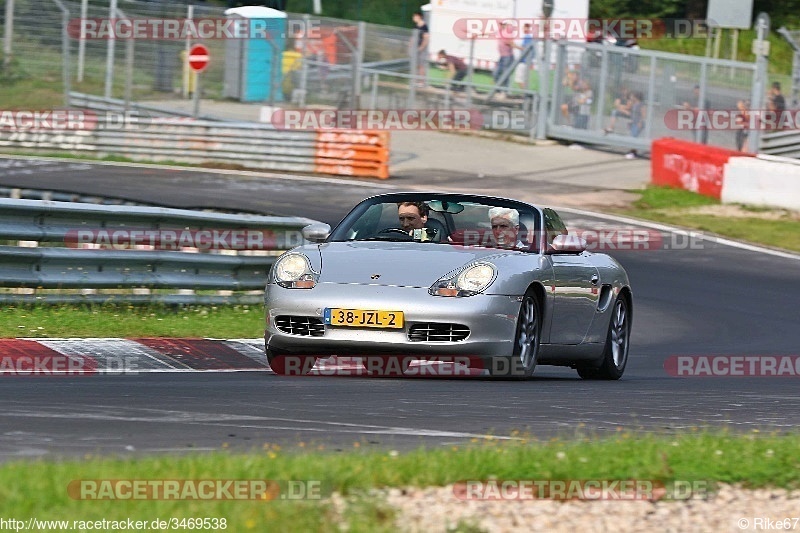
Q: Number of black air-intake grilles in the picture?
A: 2